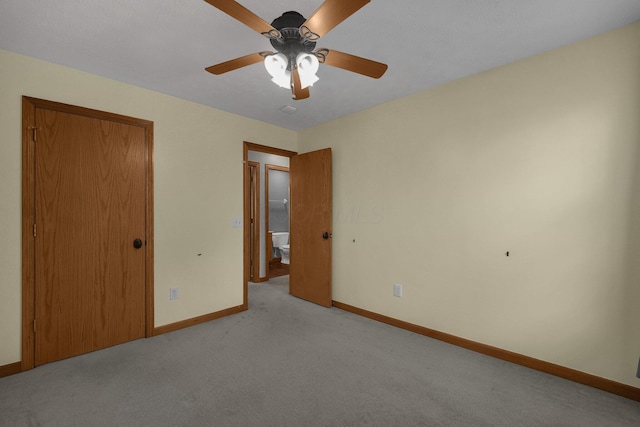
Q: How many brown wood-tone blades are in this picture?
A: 5